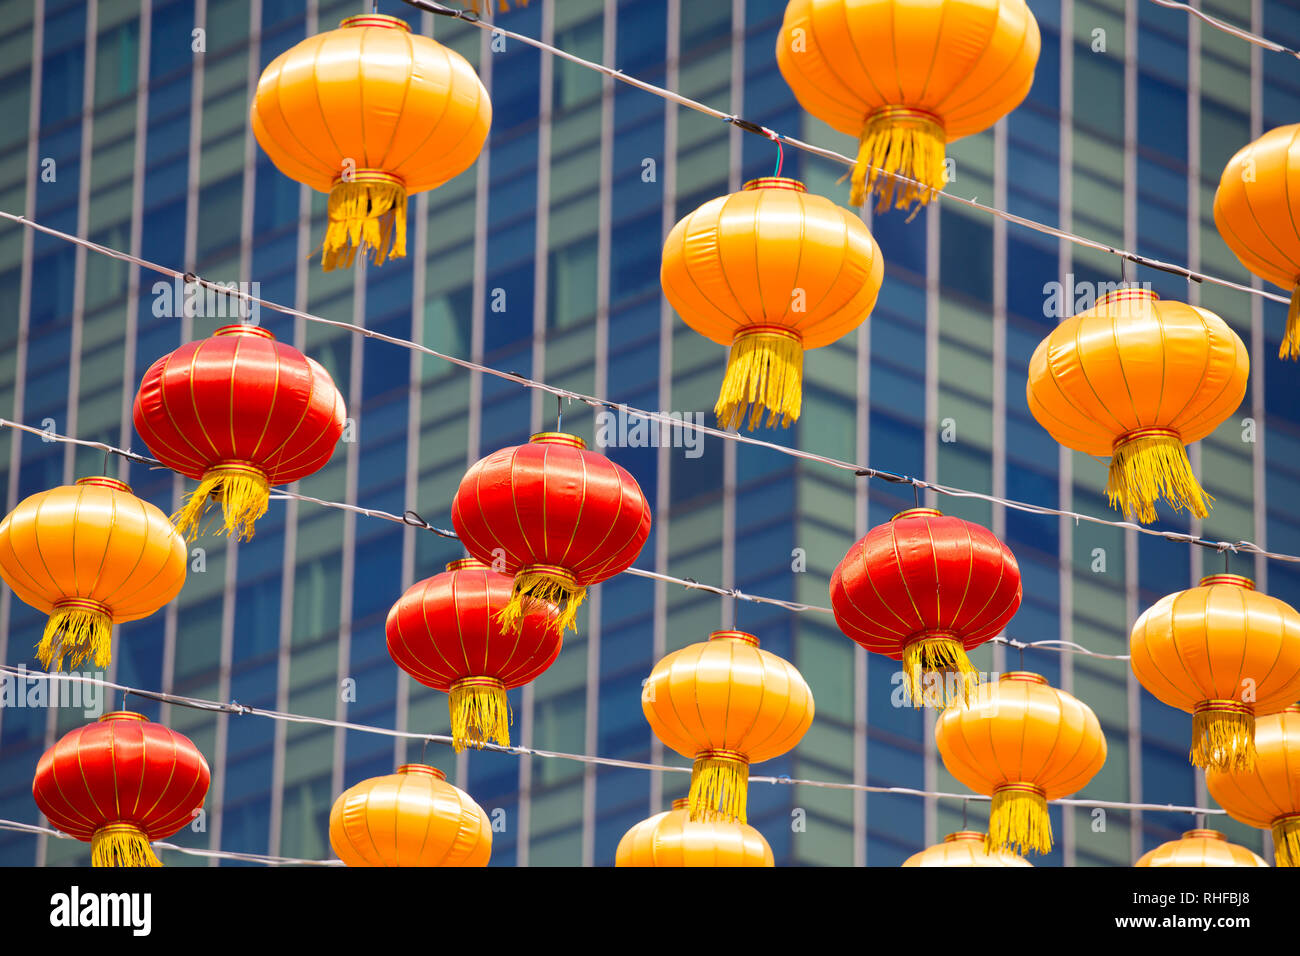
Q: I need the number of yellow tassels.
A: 15